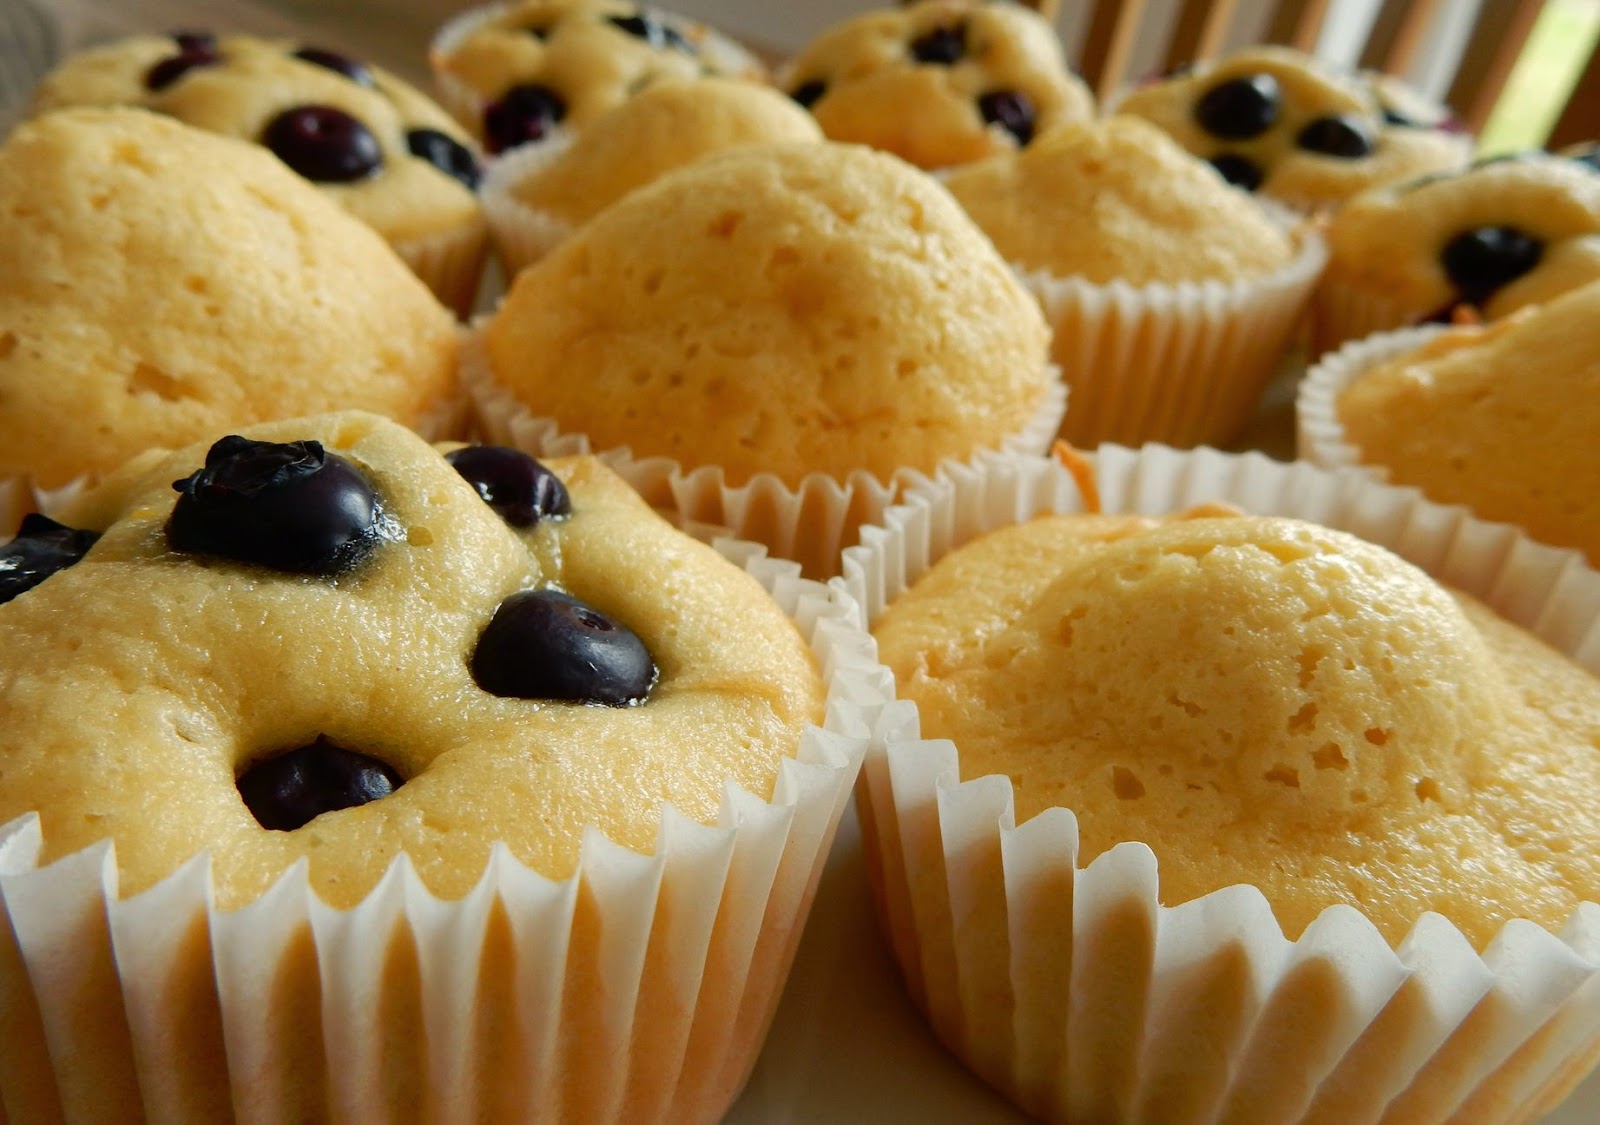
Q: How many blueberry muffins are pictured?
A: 6